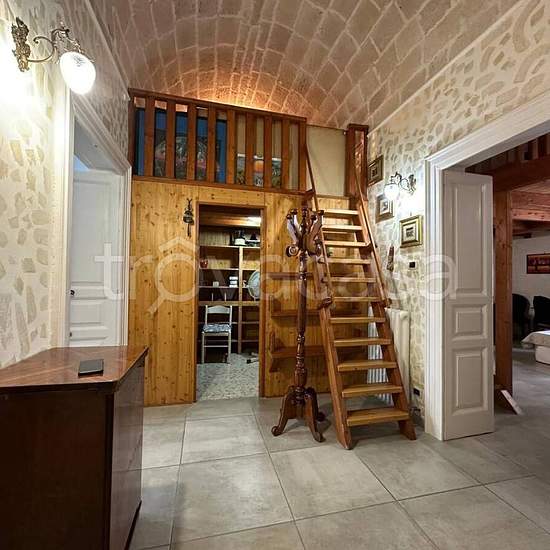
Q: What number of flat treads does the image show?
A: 11